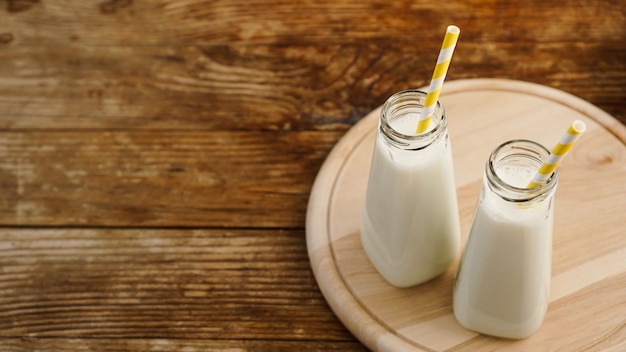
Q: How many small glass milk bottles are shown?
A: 2